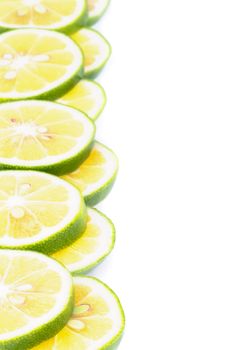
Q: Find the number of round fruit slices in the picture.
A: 11